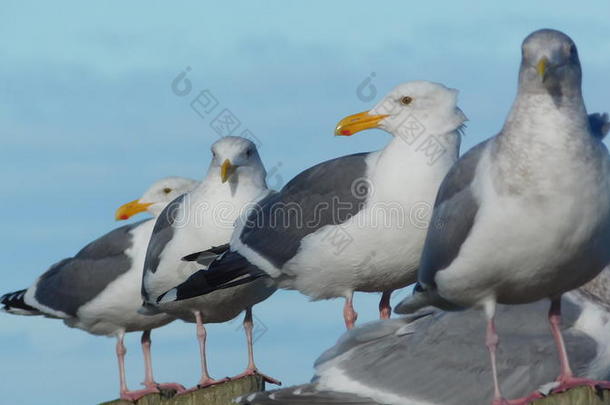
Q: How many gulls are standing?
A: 4